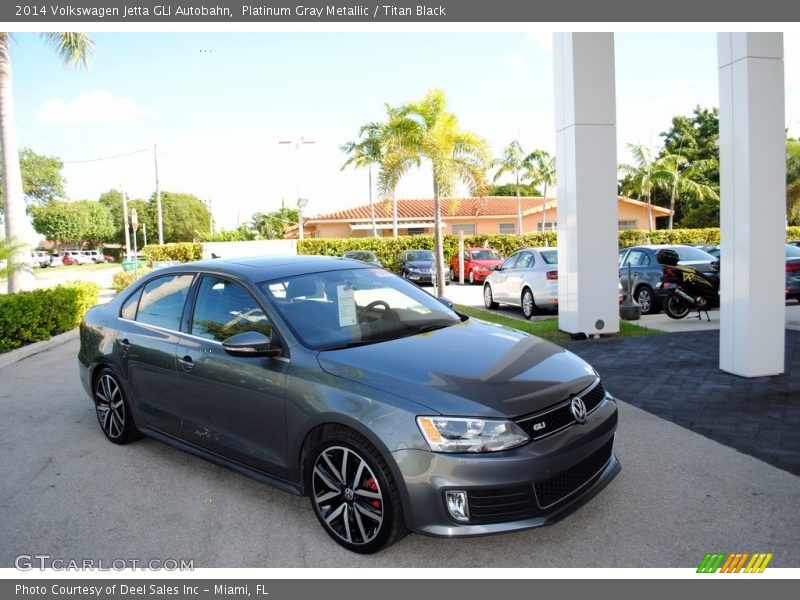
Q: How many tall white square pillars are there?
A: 2